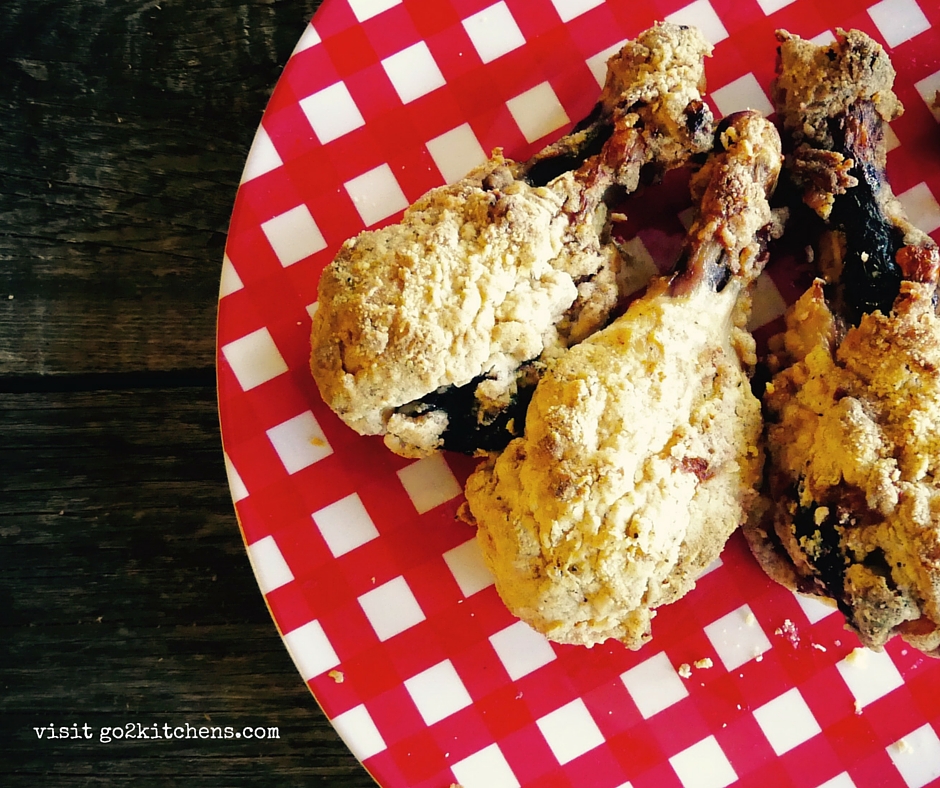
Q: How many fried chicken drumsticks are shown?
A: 3